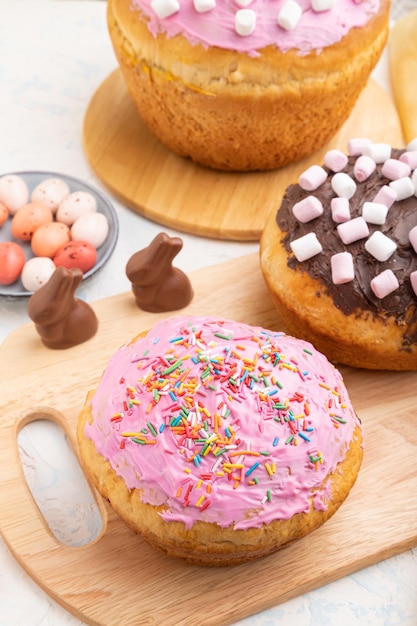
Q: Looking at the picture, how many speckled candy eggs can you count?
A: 10